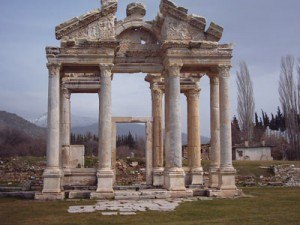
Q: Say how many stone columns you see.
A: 8